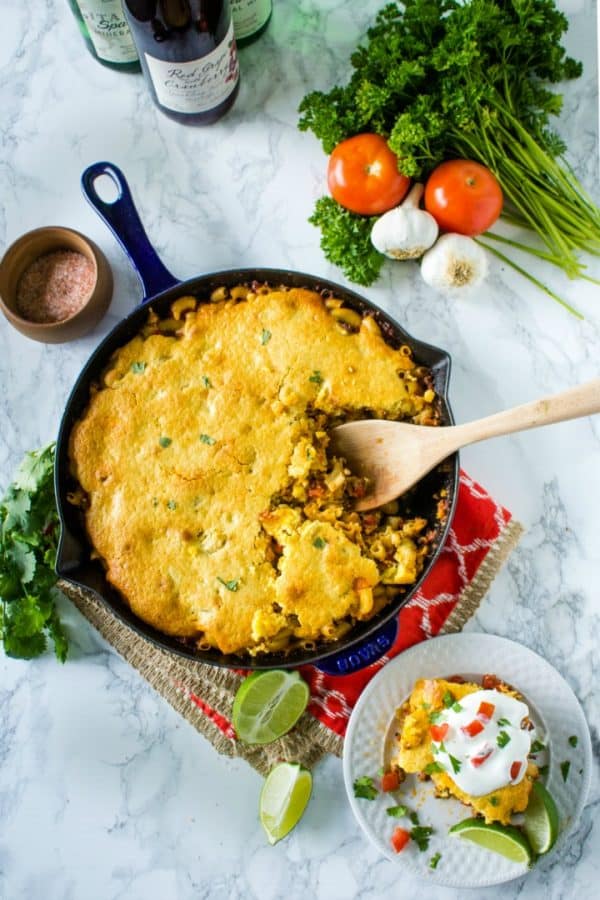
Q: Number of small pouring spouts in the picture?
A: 2